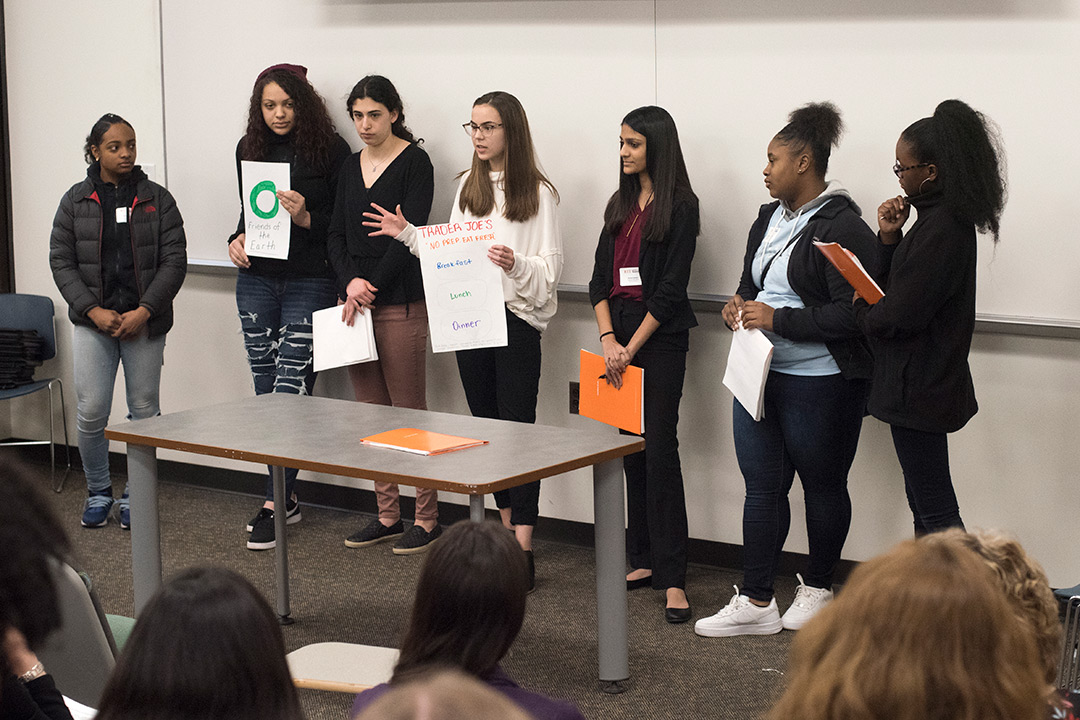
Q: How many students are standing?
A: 7